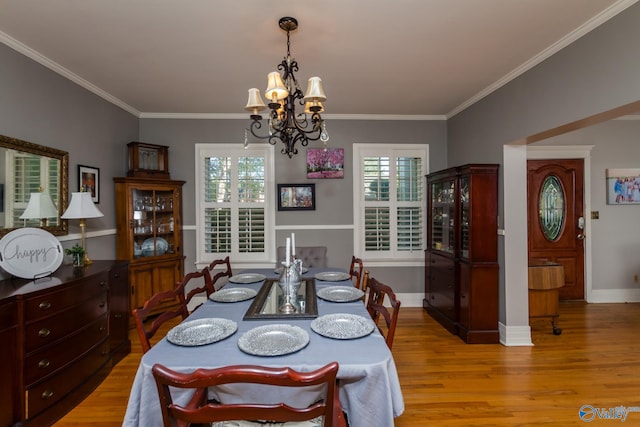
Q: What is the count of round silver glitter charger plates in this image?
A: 8